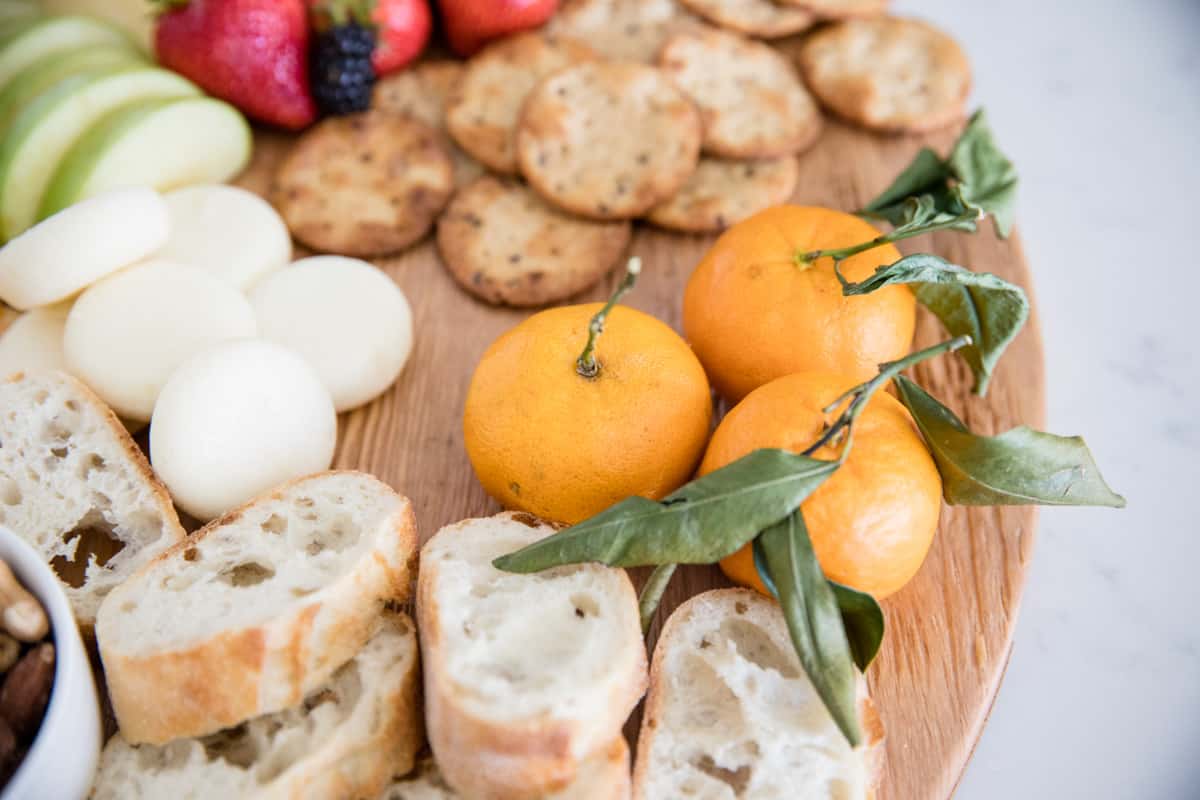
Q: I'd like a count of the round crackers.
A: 11